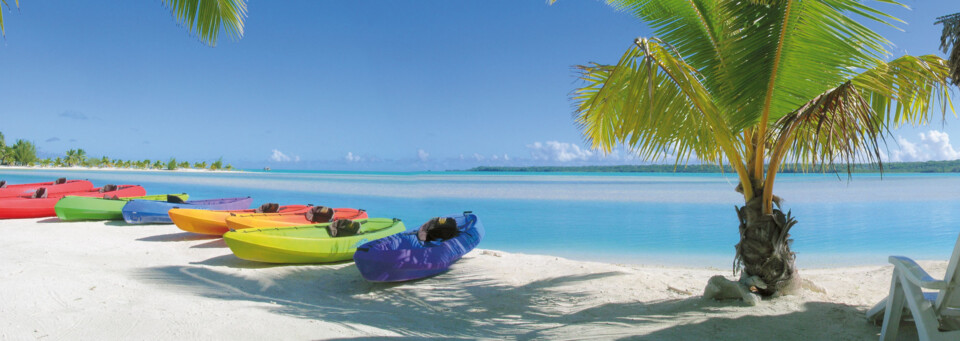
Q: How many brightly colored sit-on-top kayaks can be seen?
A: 8